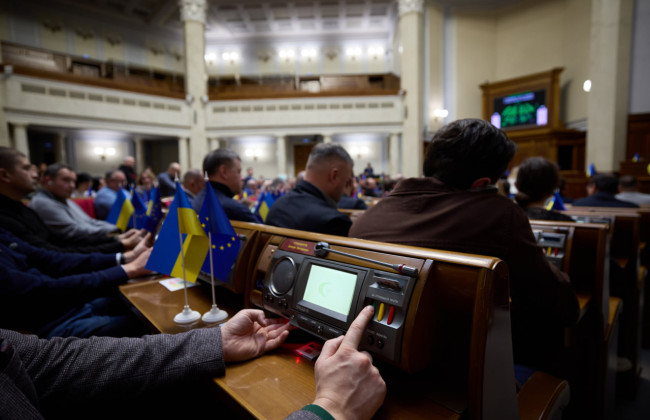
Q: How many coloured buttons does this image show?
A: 3